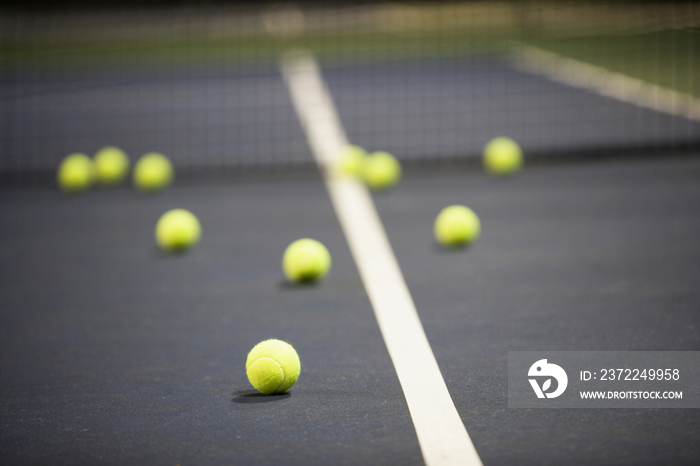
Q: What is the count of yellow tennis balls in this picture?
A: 10